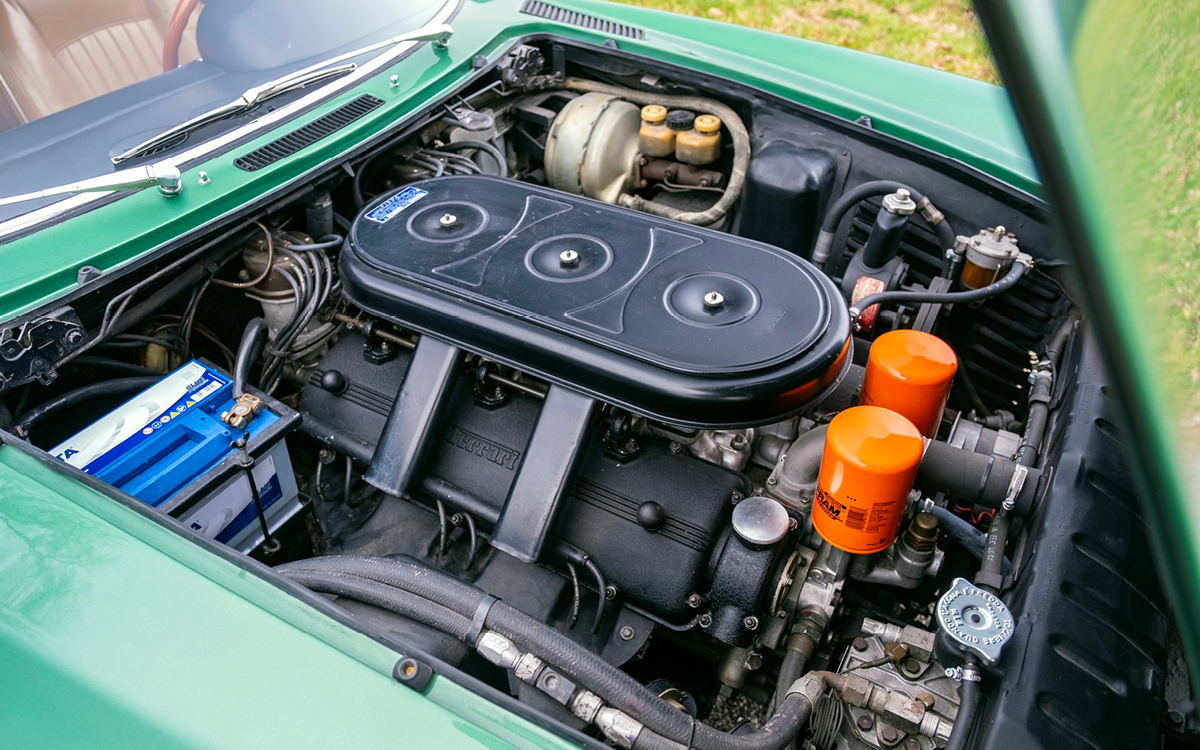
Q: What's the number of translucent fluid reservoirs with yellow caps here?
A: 2